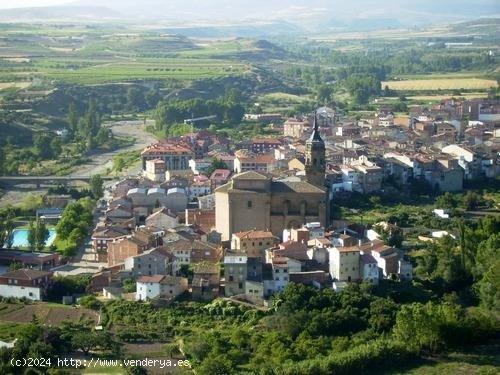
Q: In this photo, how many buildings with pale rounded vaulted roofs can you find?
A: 3